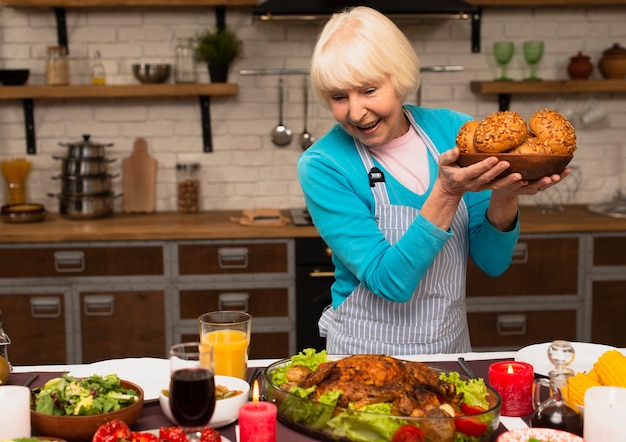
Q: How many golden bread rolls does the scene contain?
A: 4